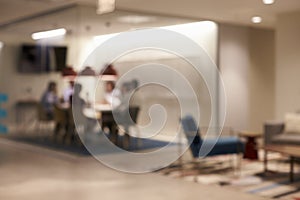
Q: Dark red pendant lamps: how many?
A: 3